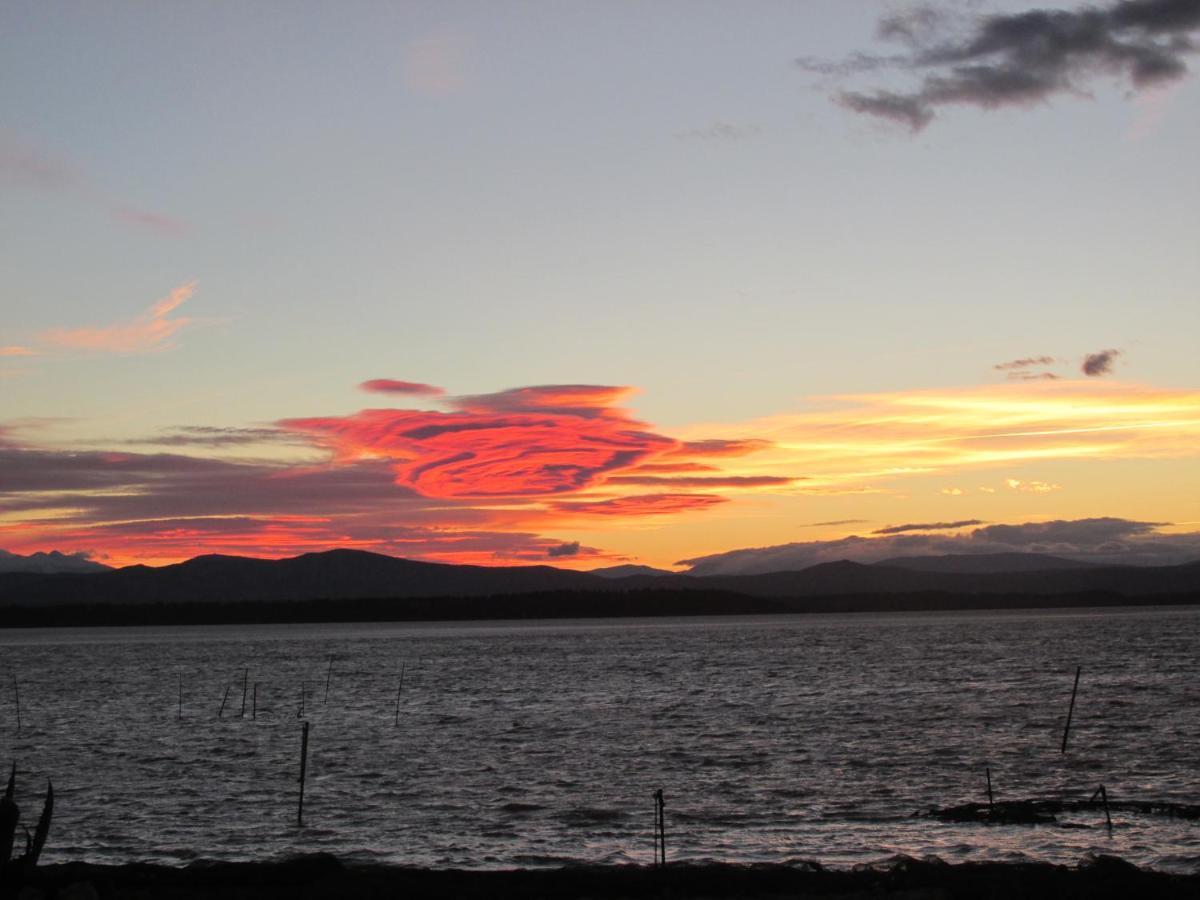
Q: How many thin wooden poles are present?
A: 13